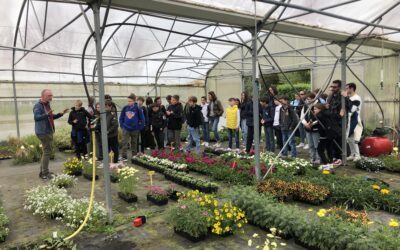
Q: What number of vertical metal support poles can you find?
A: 3